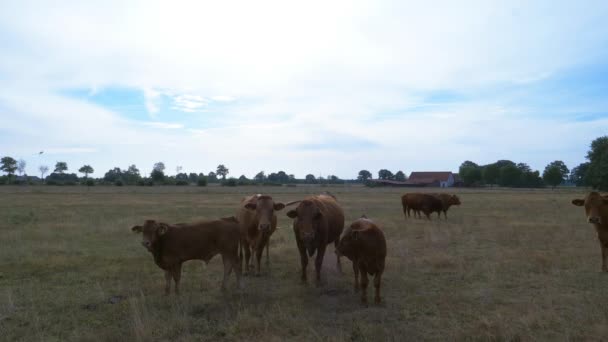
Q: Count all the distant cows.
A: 2